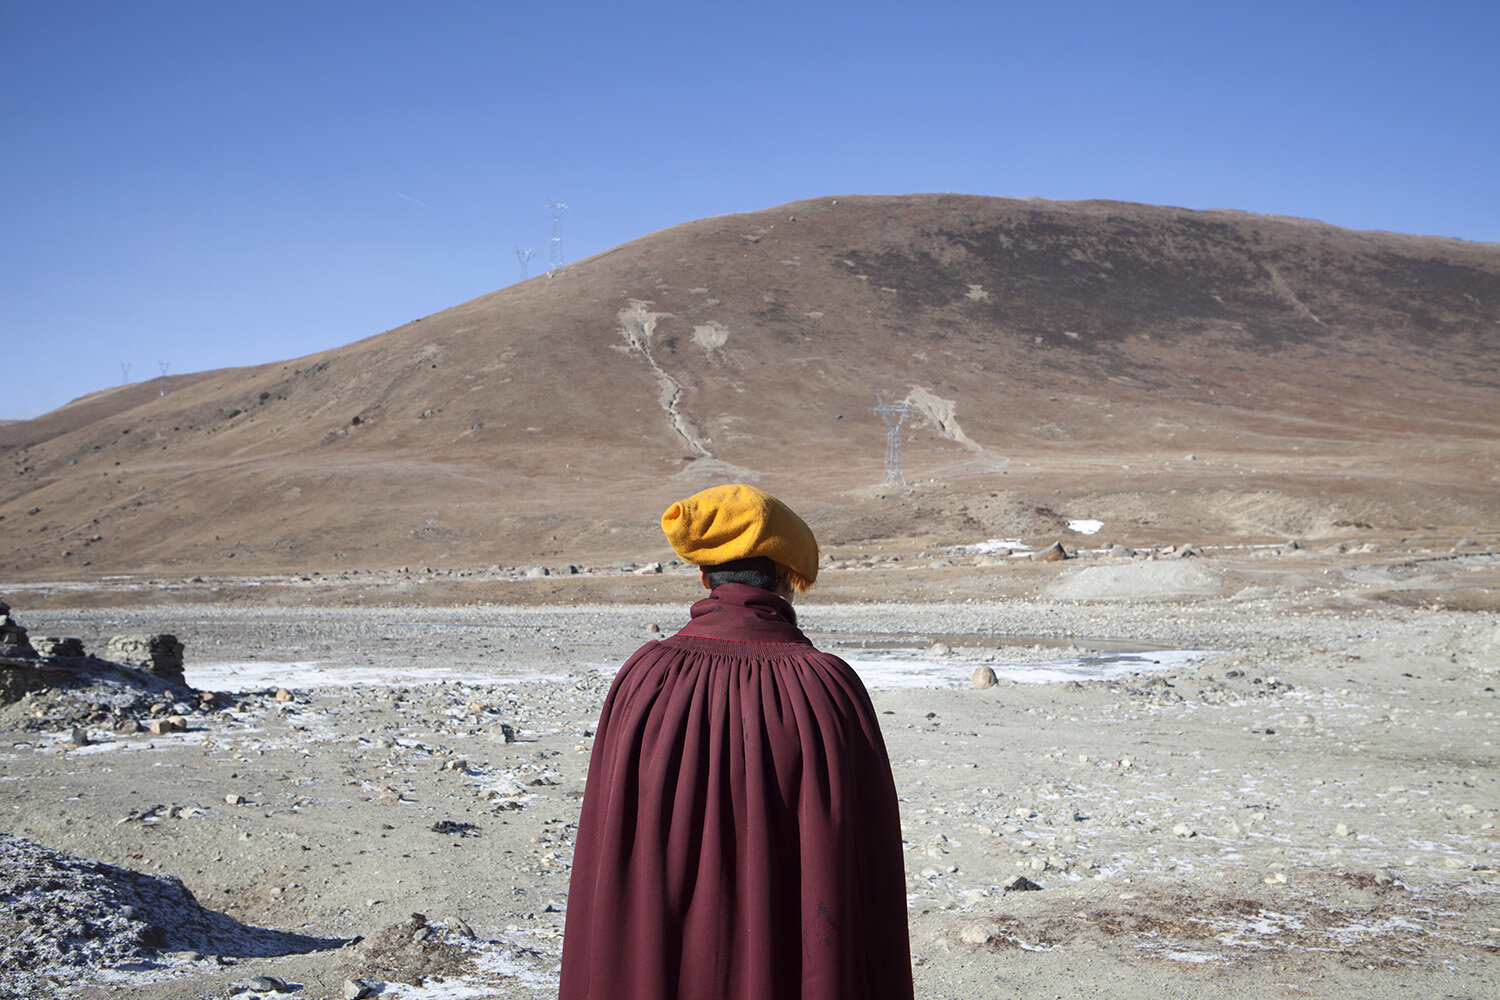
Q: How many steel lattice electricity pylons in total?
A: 5